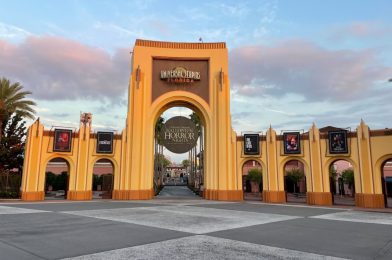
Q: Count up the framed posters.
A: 5